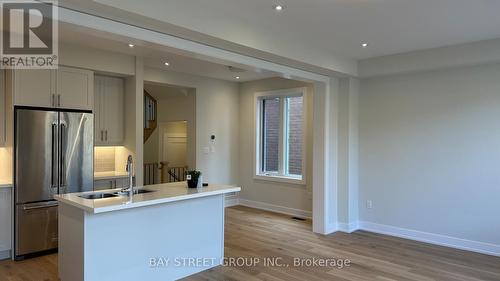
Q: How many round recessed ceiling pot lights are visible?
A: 5